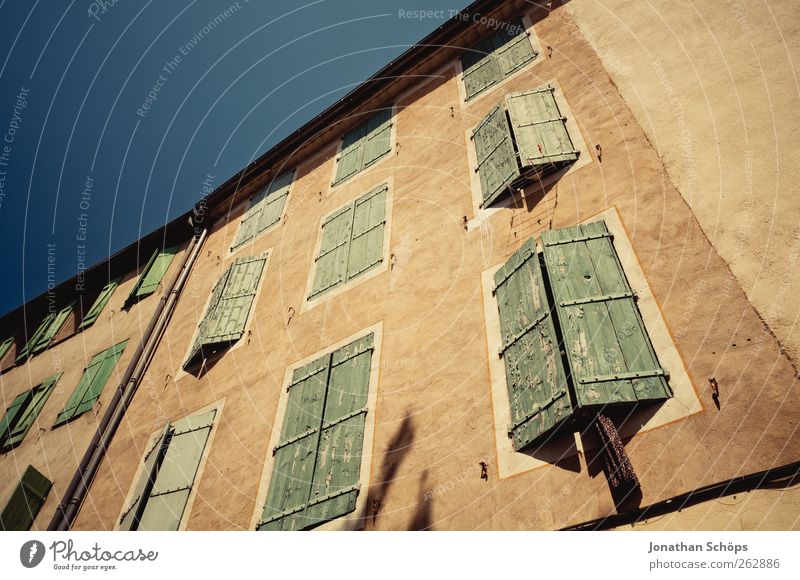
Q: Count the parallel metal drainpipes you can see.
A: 2